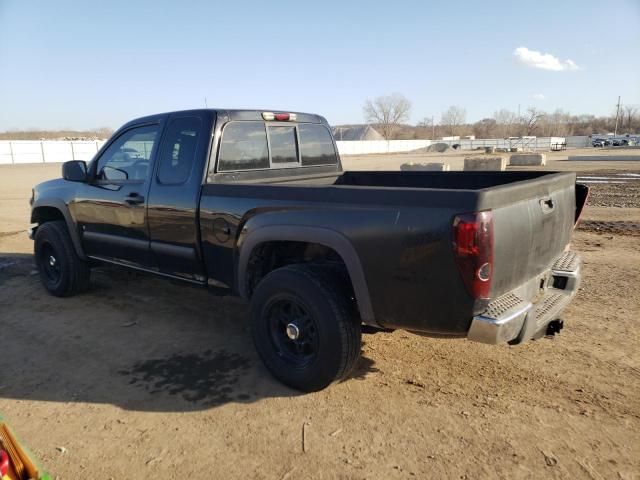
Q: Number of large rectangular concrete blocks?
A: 3